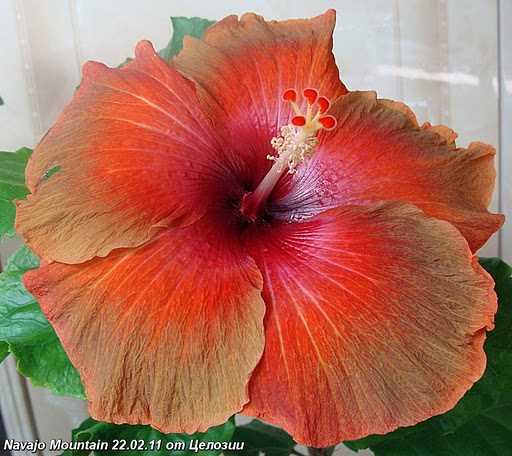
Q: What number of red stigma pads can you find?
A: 5